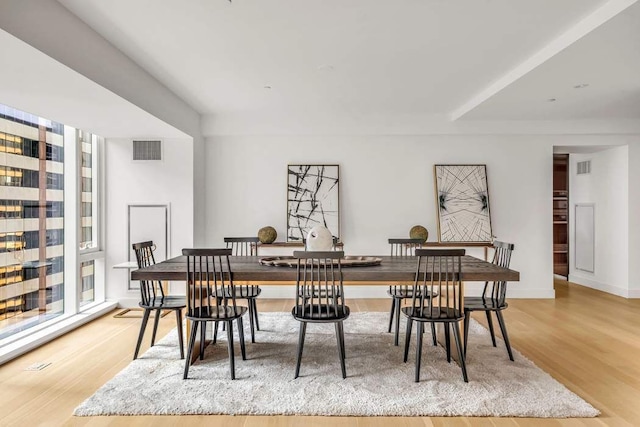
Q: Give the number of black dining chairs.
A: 8